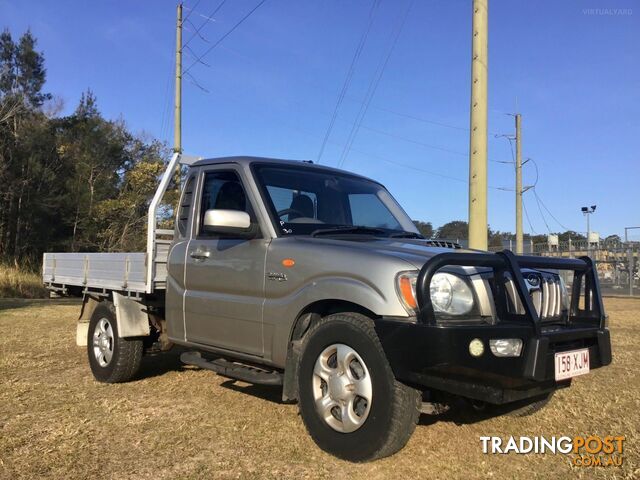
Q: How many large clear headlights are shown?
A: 1